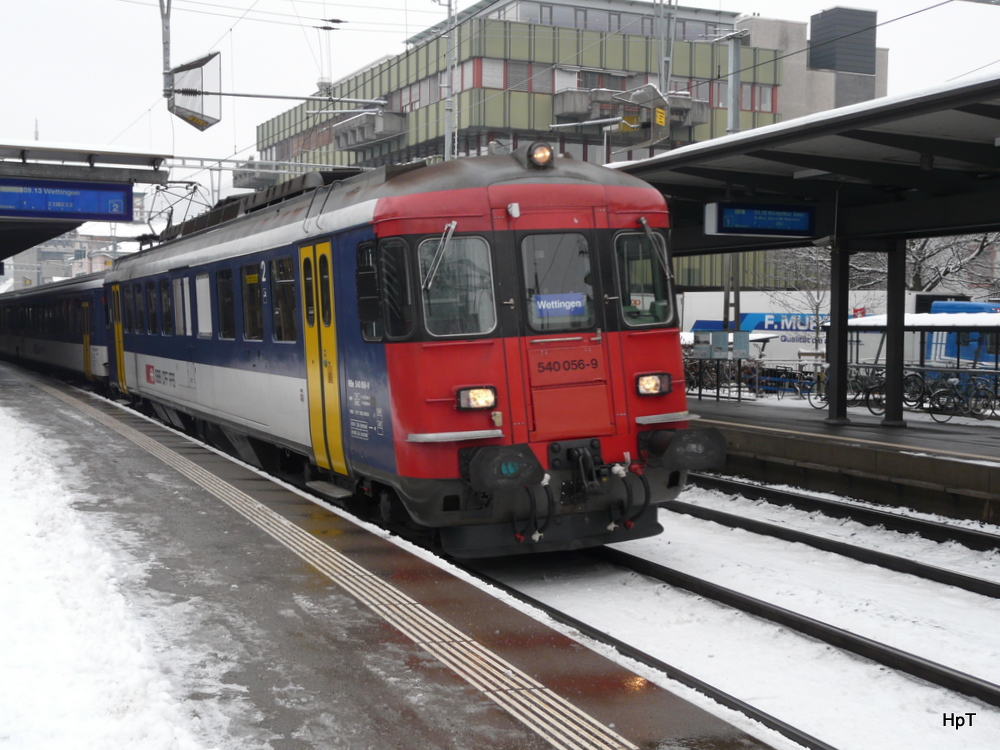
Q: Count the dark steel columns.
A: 2